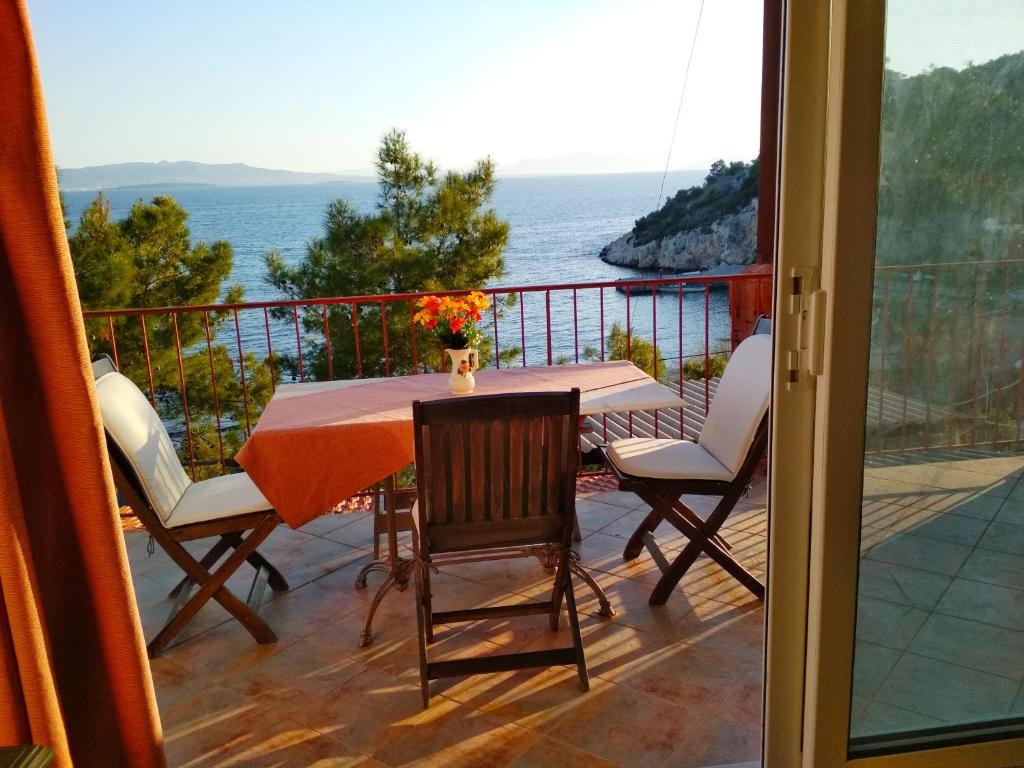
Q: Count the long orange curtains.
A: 1